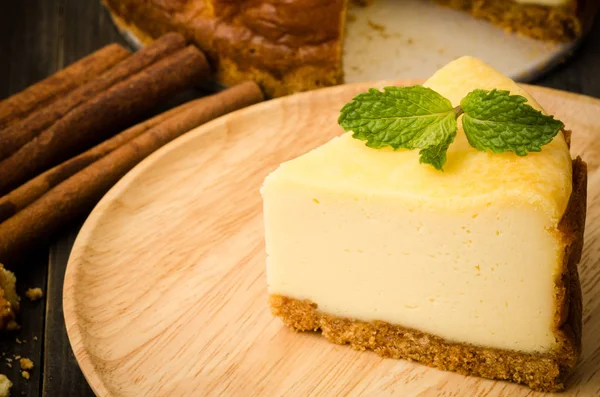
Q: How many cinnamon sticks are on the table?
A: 3